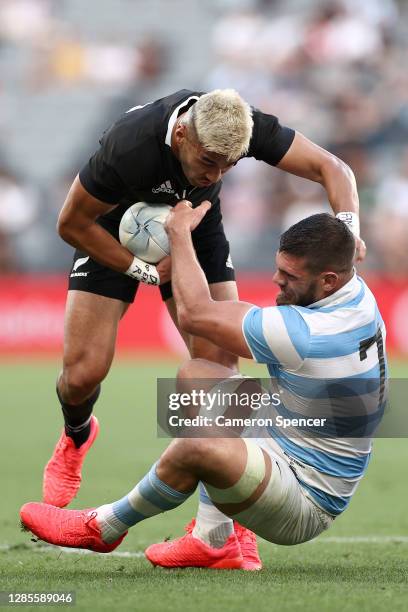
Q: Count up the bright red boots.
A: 4